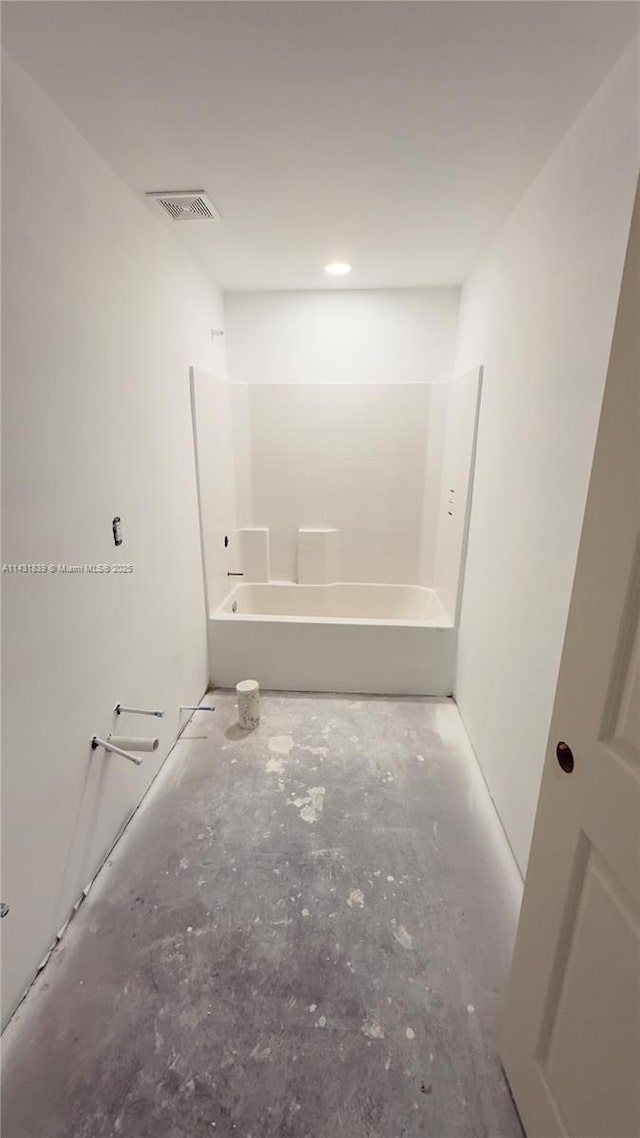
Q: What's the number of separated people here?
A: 0